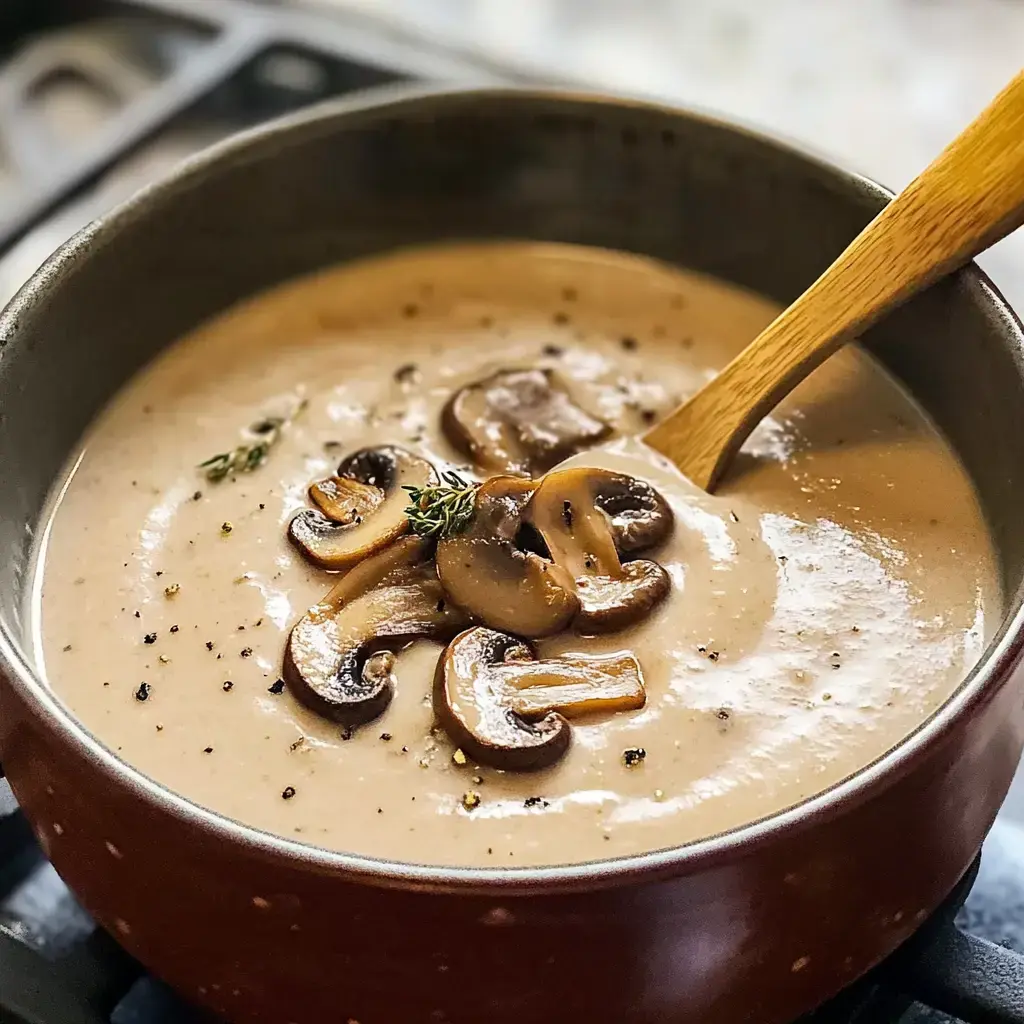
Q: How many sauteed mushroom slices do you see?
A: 6